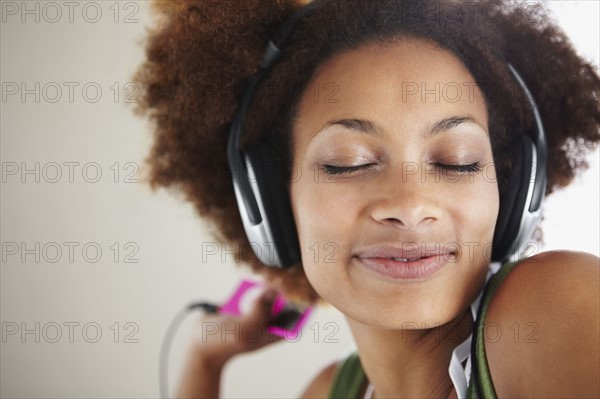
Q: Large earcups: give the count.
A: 2